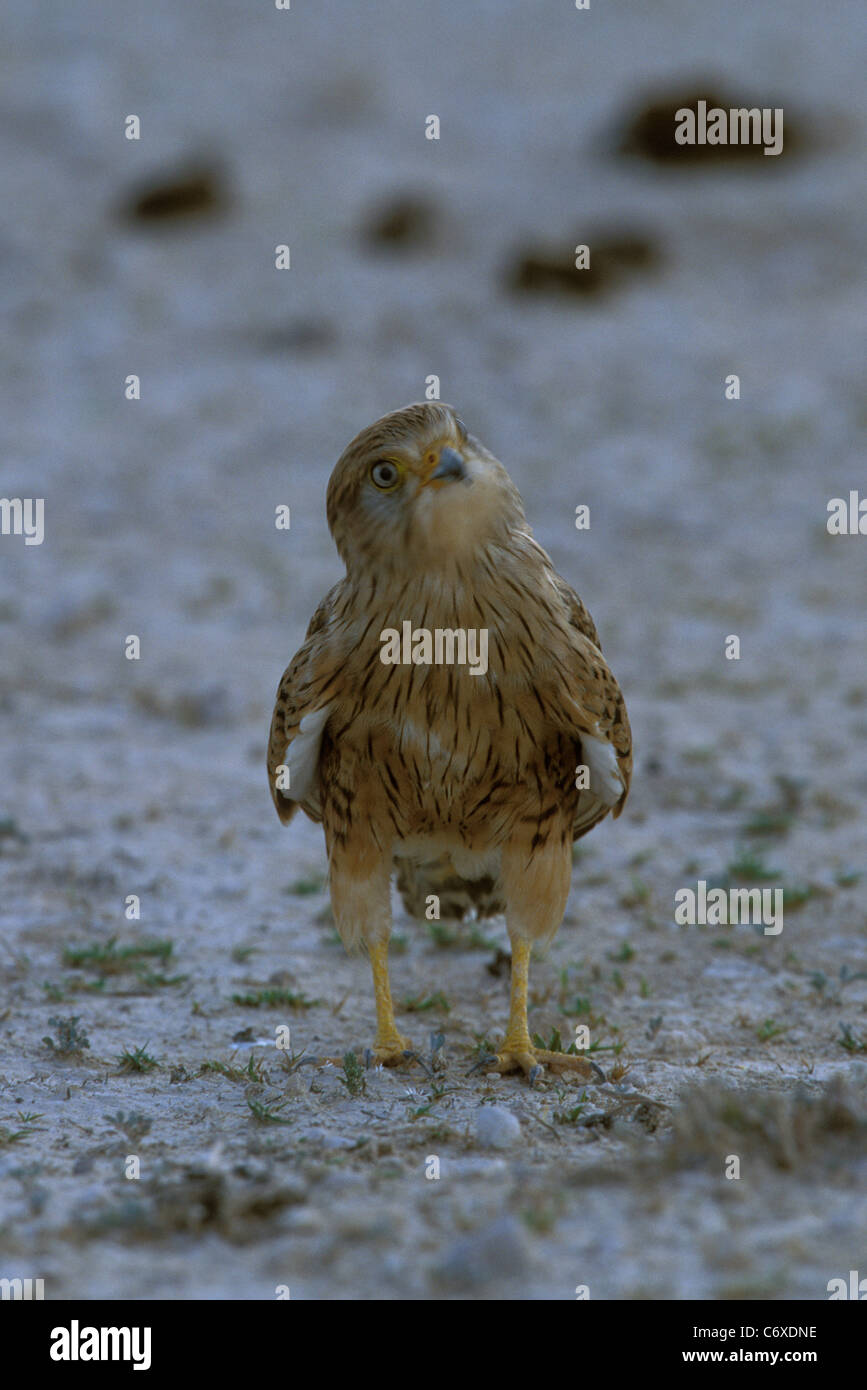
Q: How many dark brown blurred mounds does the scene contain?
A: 4